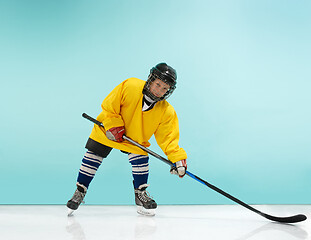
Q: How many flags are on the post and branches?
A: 0